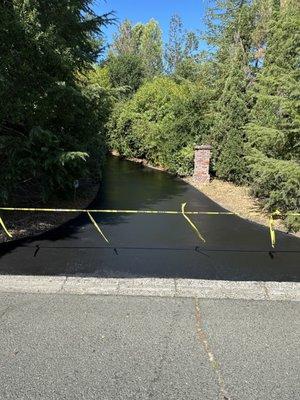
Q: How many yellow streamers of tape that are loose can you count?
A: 4